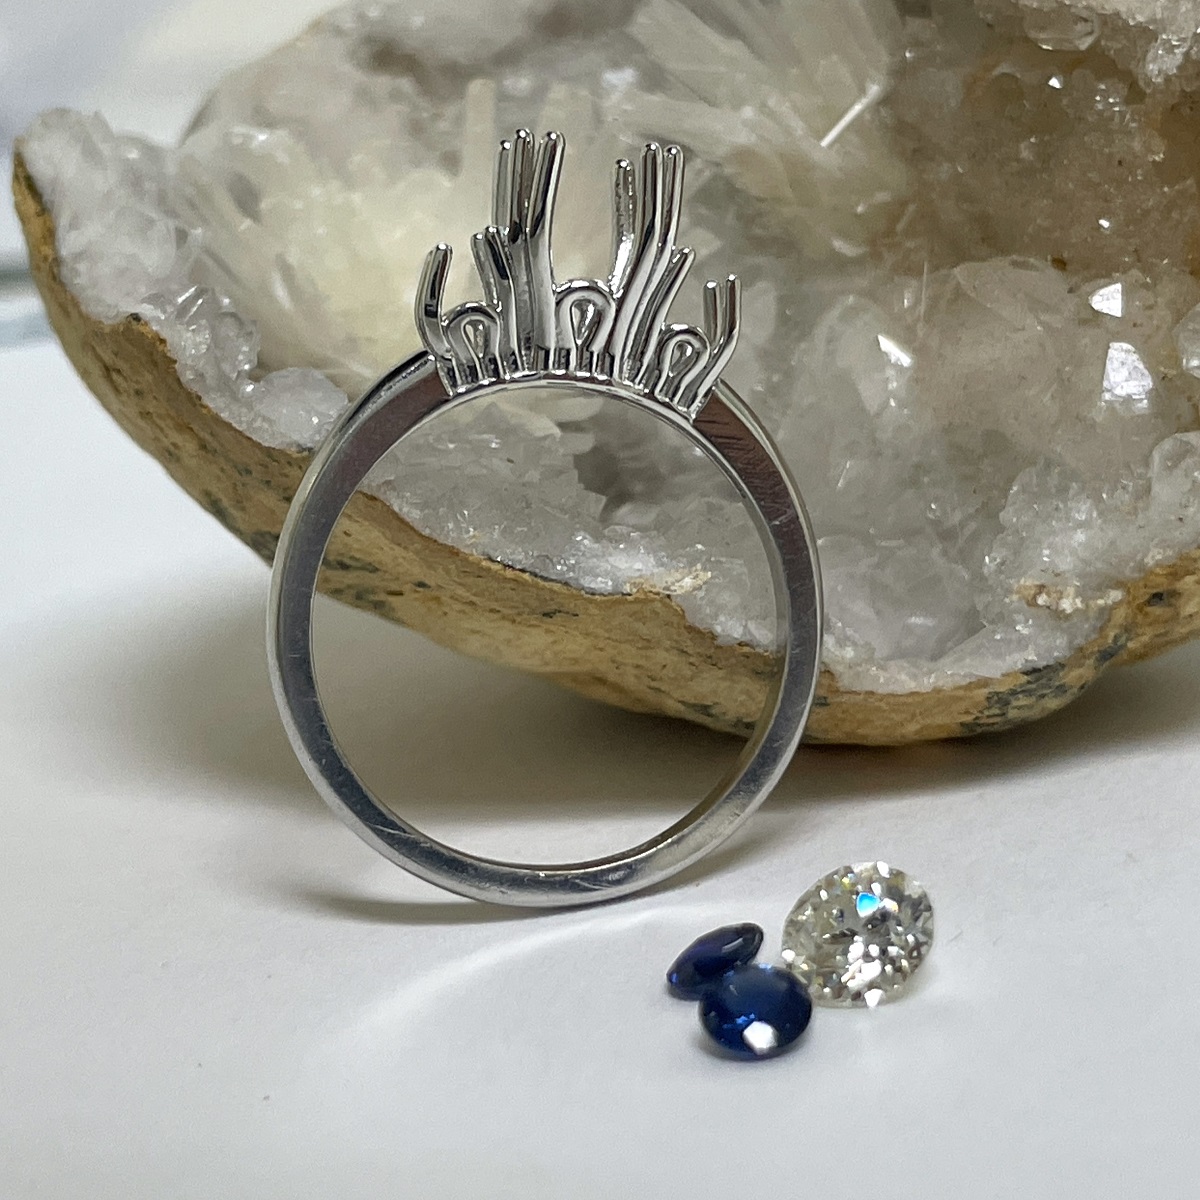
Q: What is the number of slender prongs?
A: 12